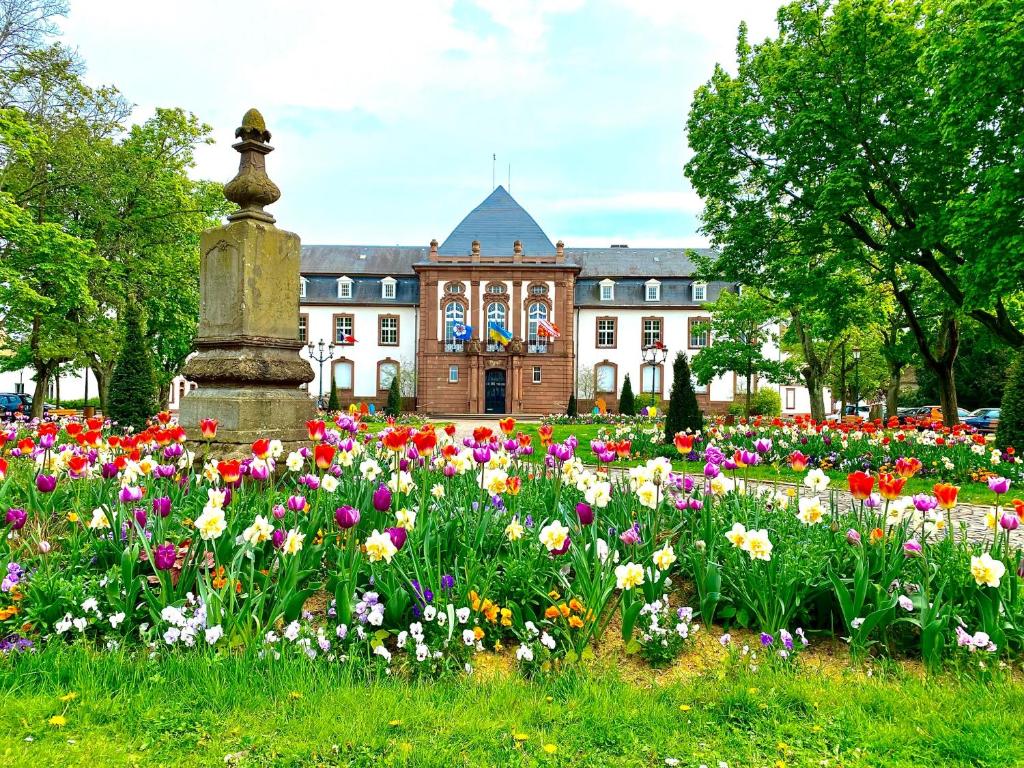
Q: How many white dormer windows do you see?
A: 6